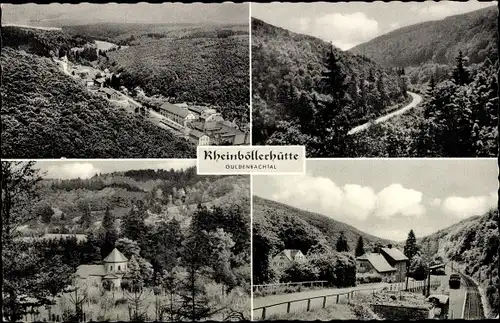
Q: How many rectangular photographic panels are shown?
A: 4